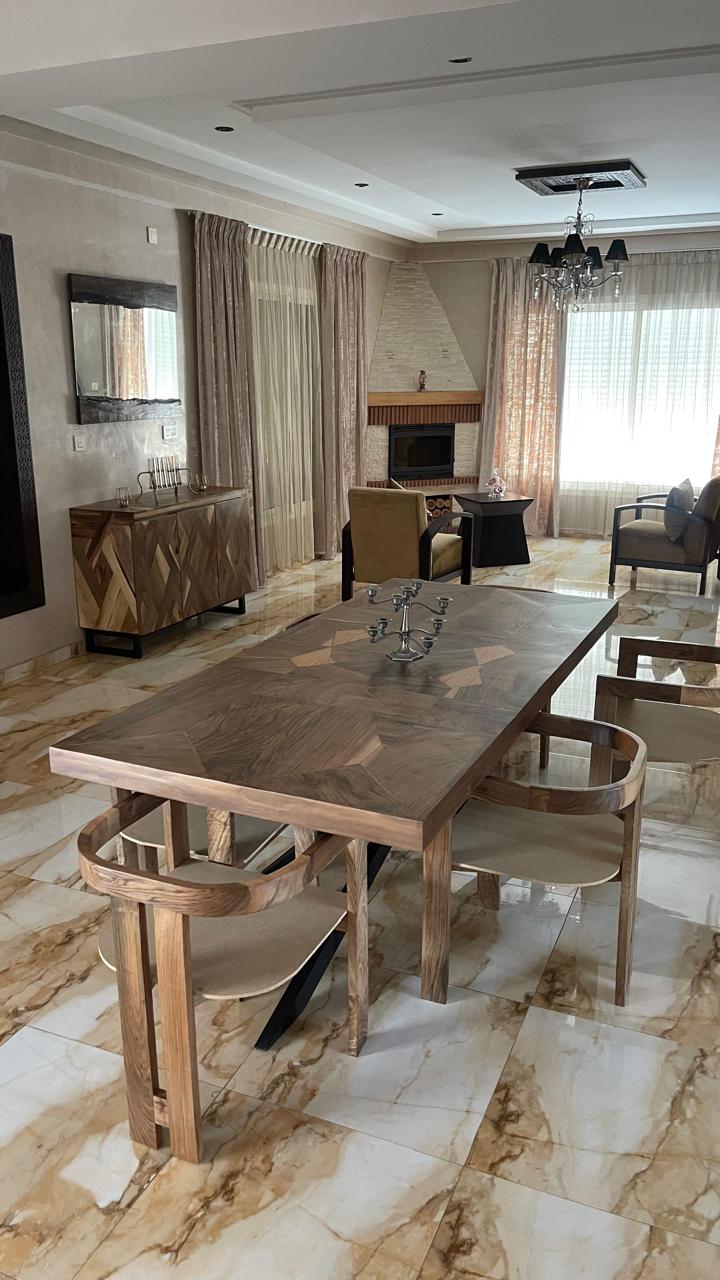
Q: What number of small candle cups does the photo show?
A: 9